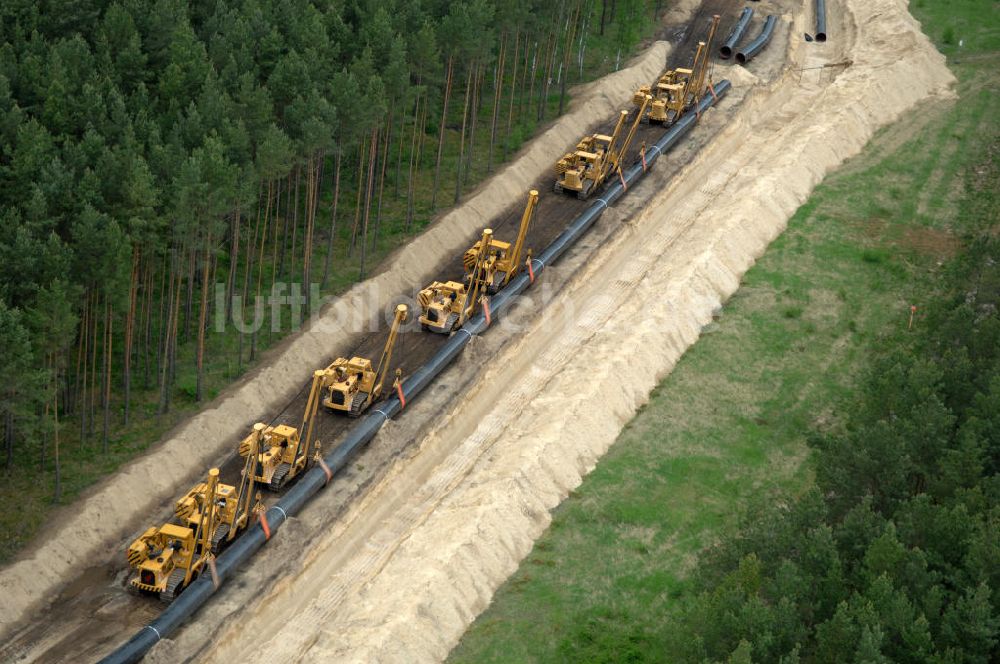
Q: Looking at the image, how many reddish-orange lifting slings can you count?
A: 10